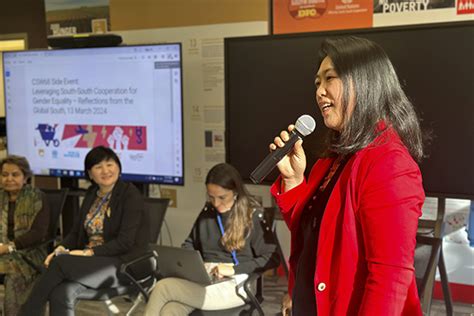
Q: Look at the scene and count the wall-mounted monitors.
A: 2